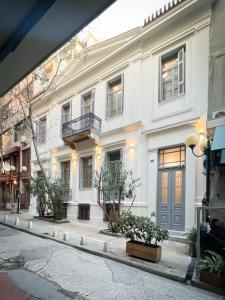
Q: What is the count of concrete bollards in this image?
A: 7